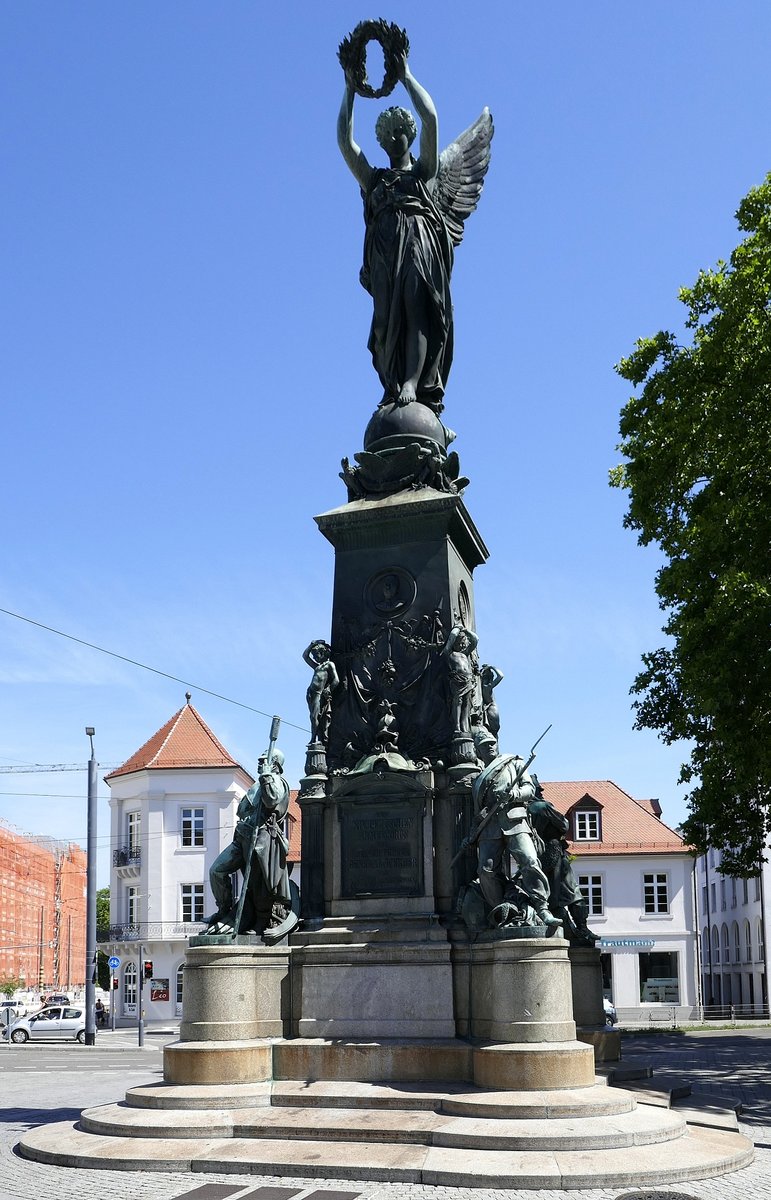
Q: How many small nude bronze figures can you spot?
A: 3